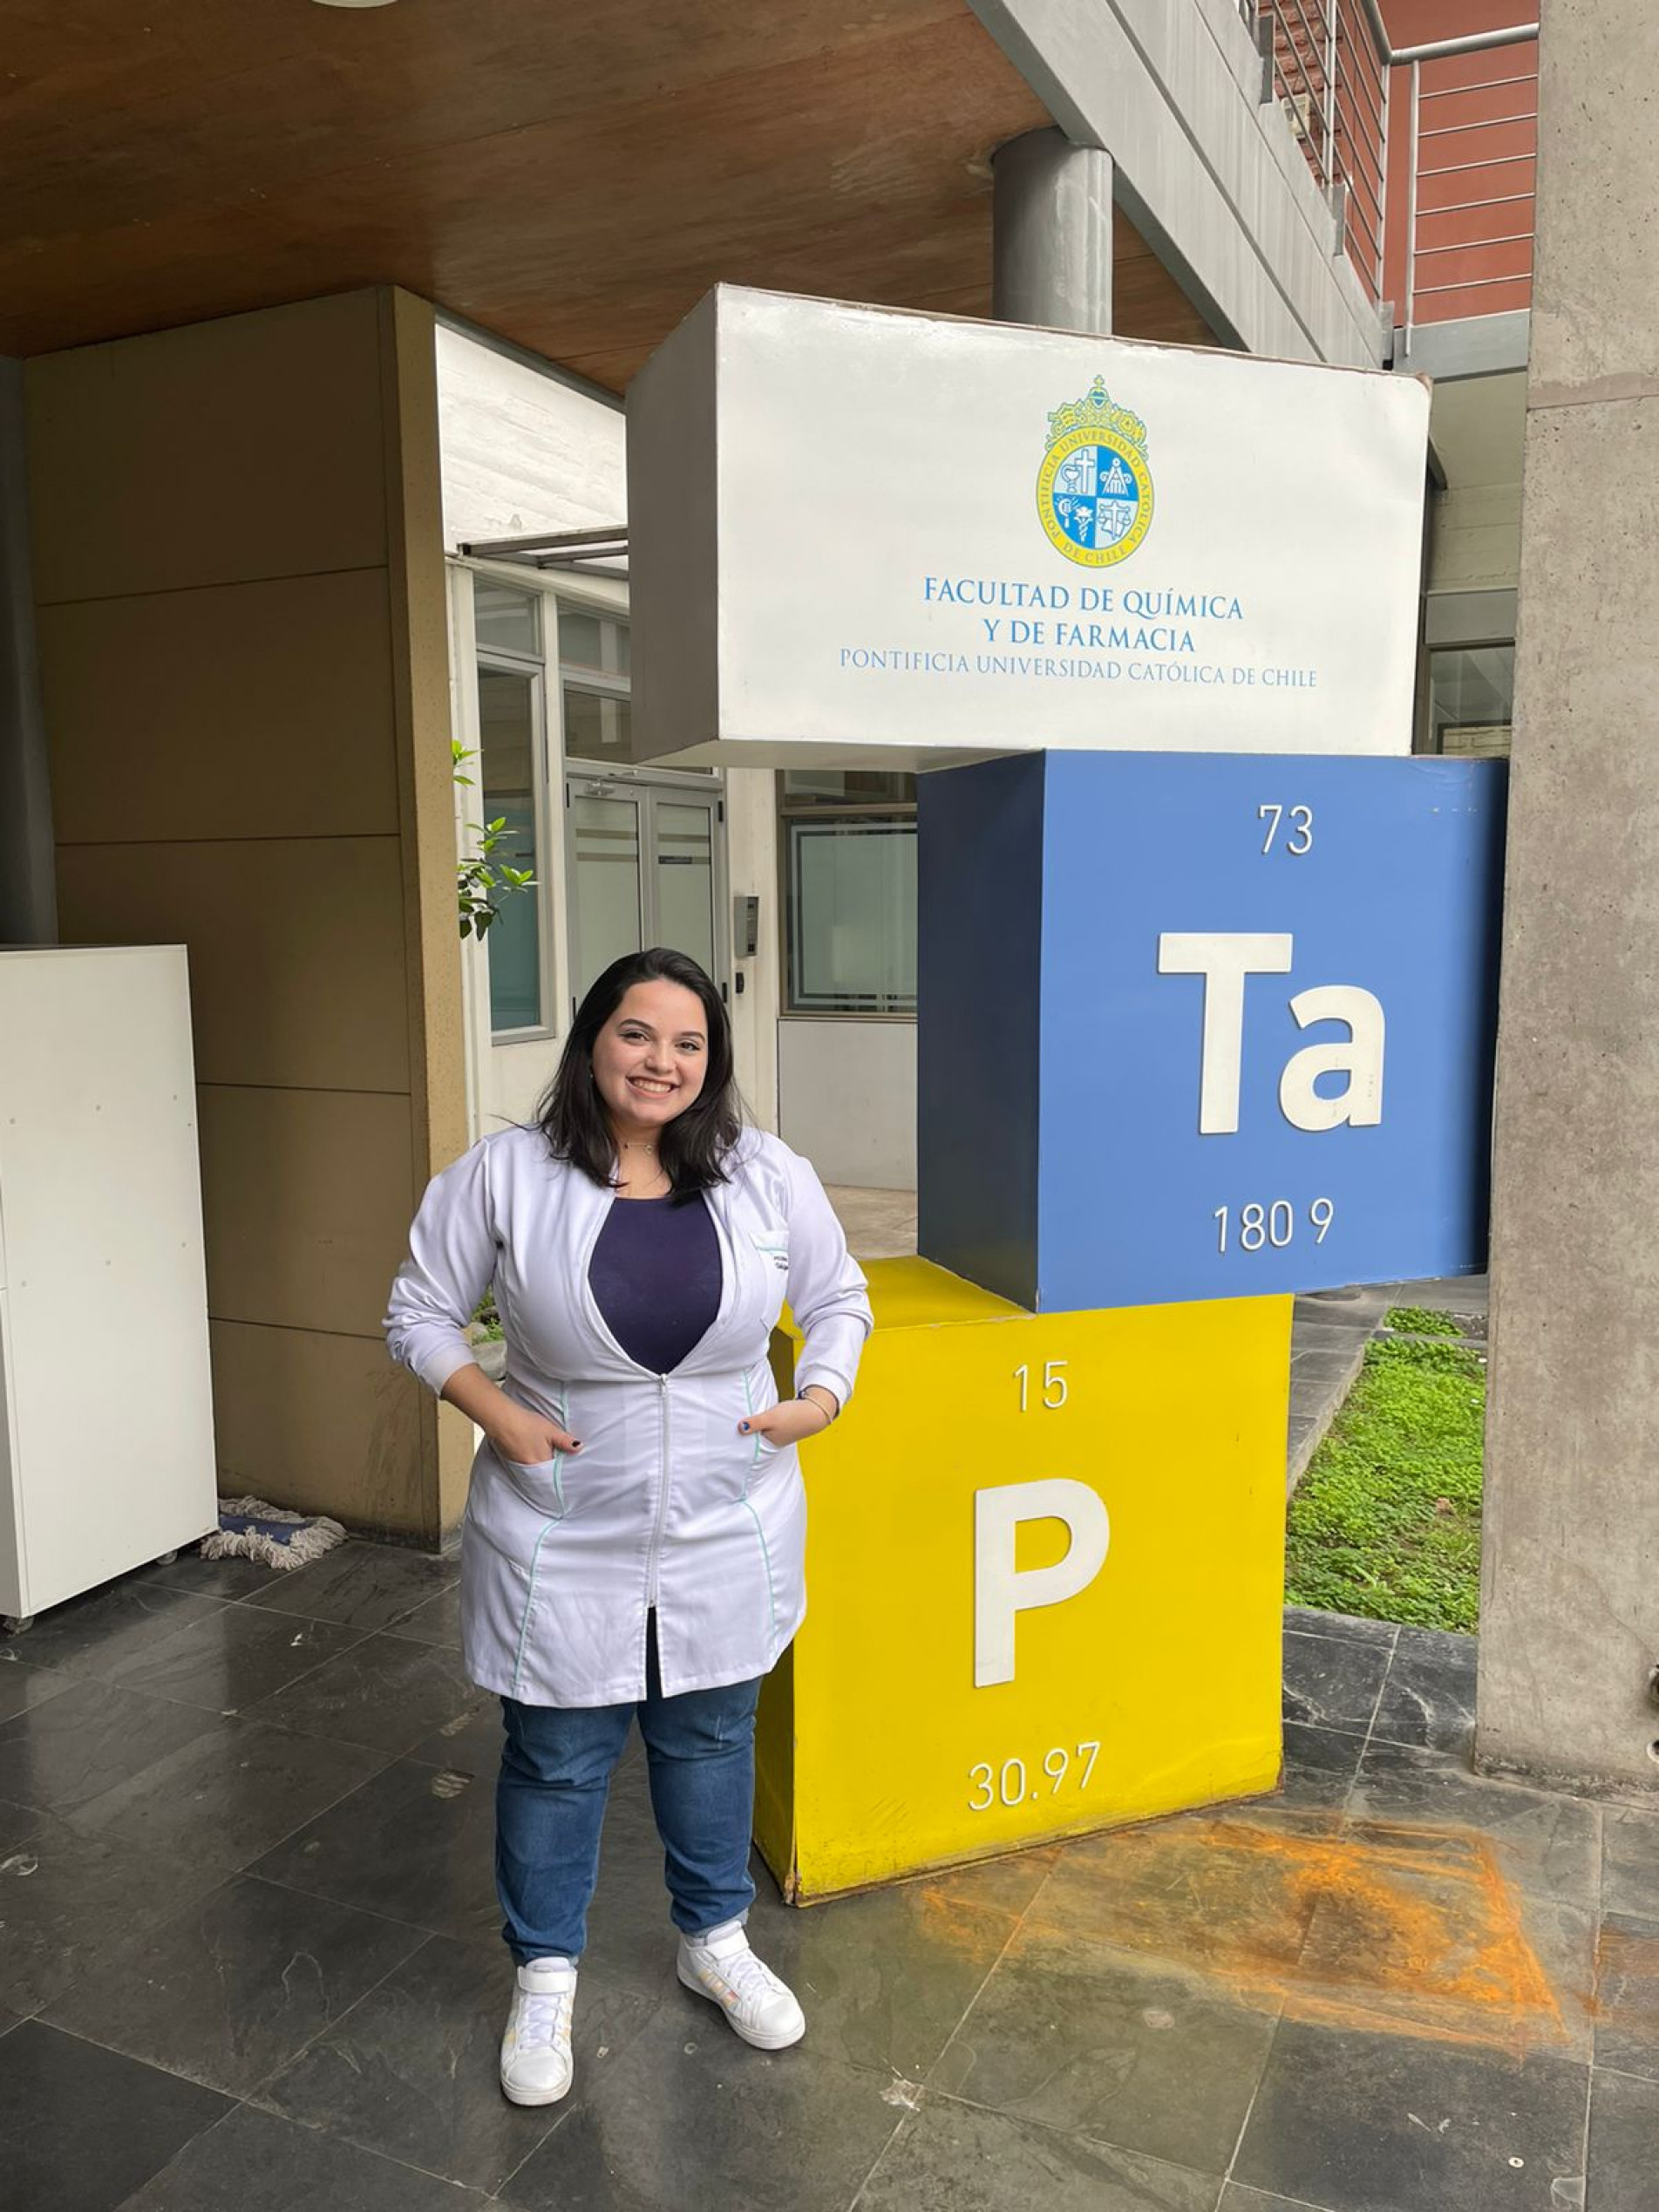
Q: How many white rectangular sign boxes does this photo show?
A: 1